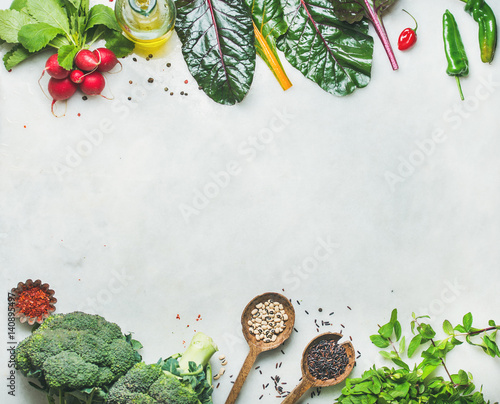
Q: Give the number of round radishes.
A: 6